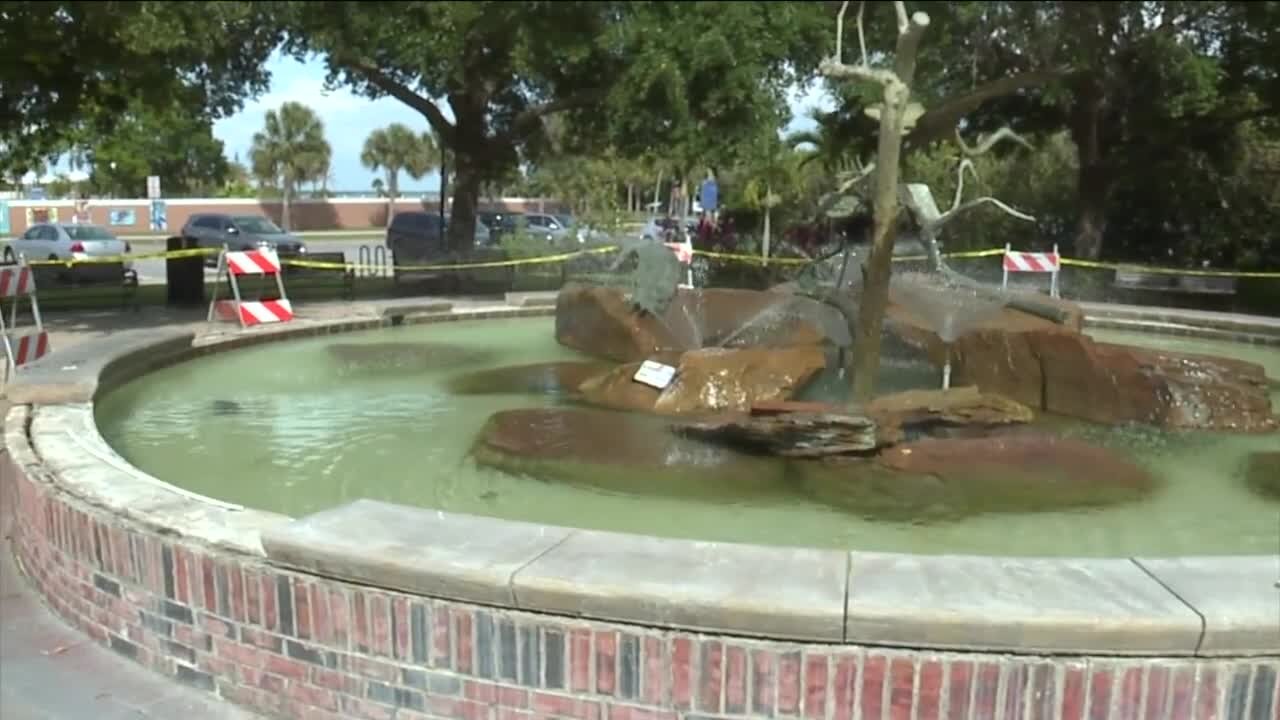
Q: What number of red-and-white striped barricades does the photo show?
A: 4